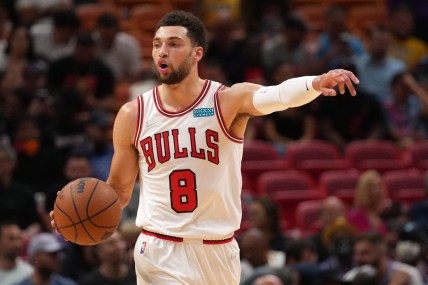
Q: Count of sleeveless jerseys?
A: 1